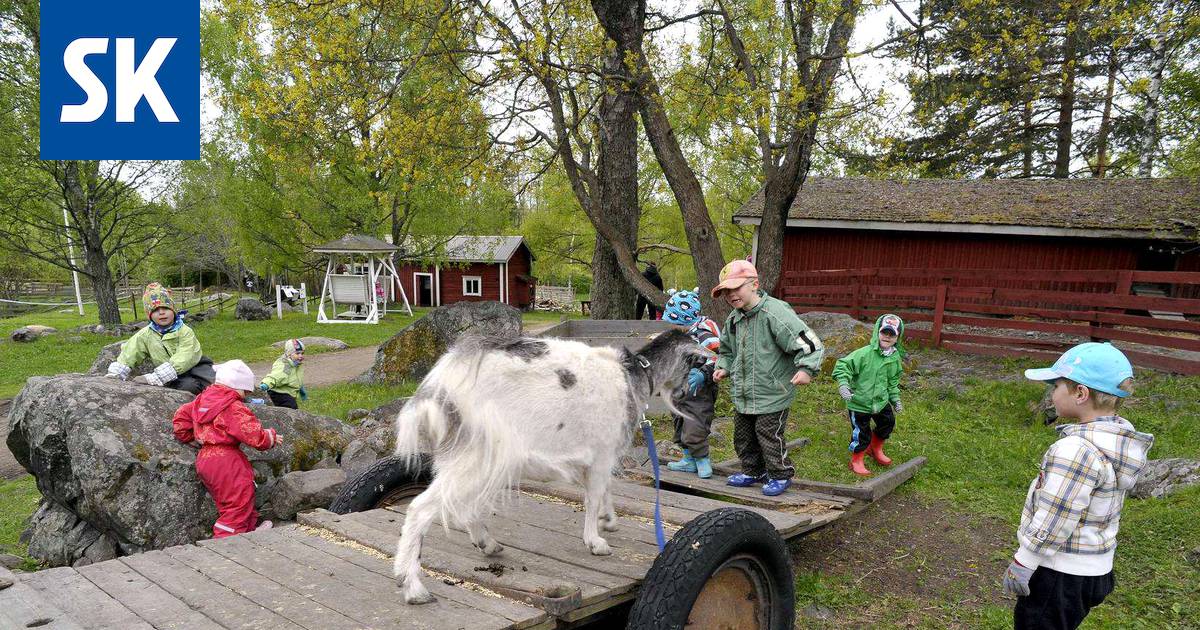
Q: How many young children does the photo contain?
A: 7